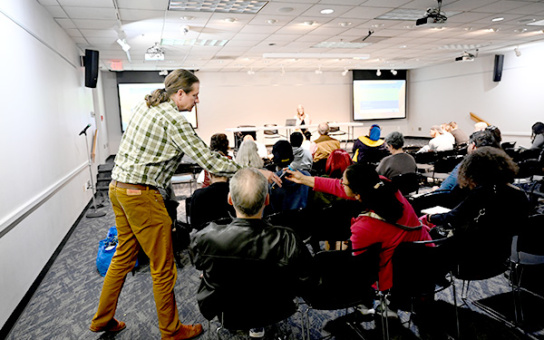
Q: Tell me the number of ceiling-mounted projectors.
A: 3